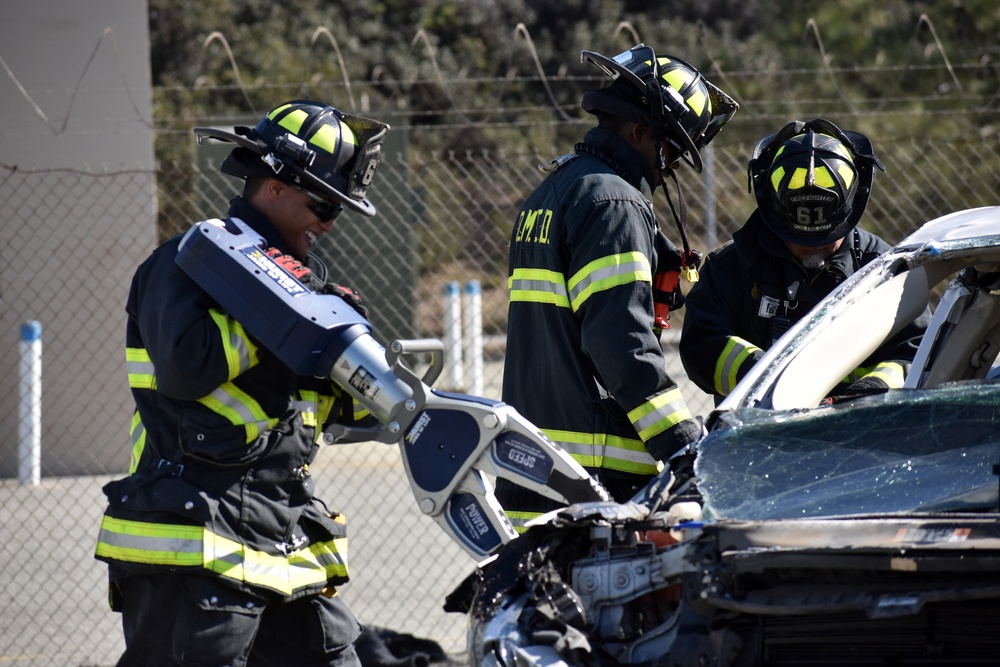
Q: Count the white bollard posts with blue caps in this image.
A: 3